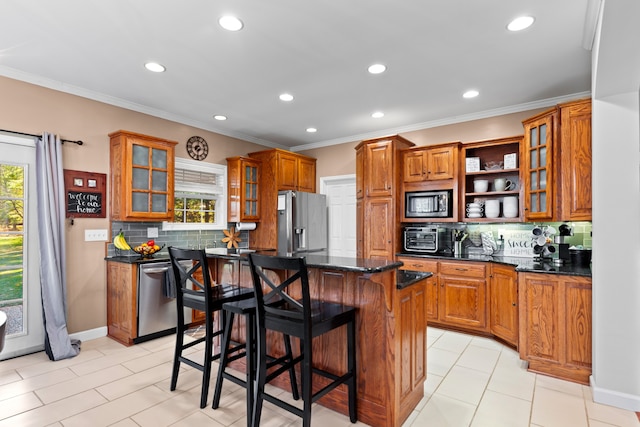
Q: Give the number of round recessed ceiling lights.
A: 9